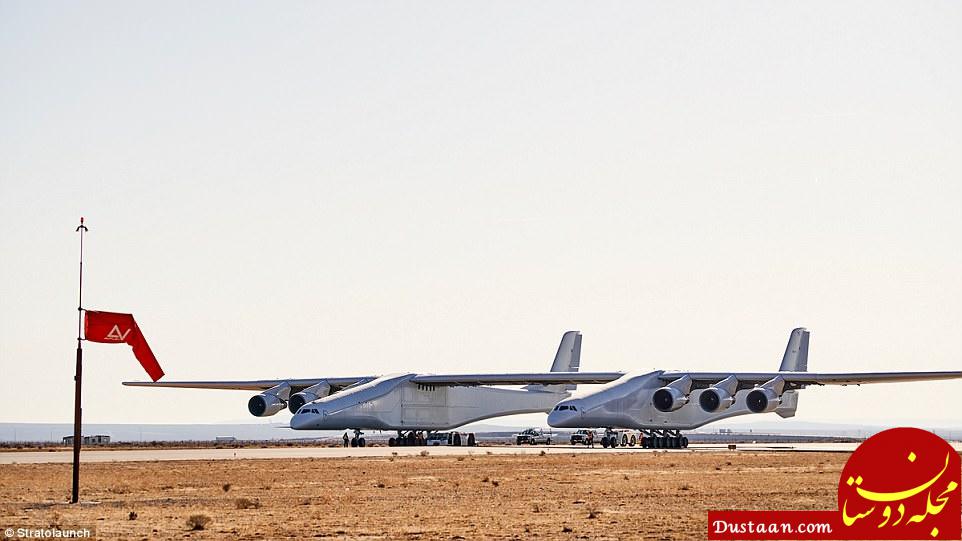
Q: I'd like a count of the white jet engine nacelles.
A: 5